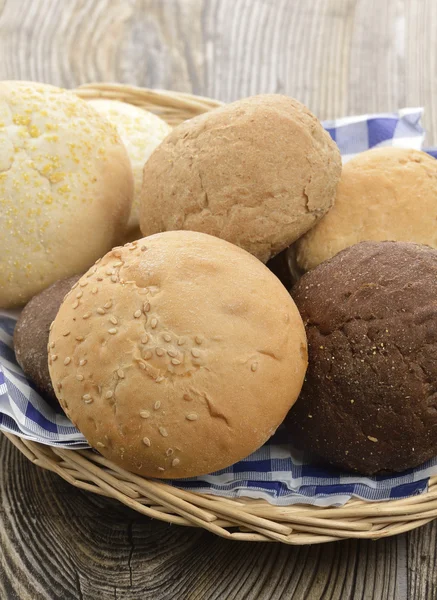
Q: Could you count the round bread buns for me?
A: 7